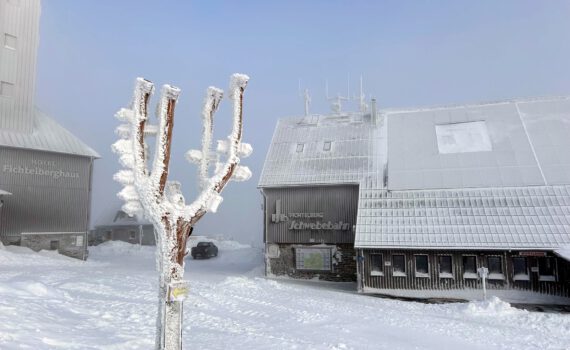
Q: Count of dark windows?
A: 8